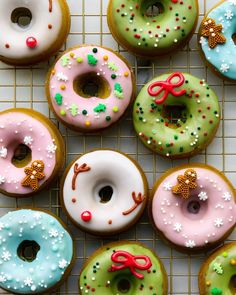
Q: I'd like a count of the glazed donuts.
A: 11